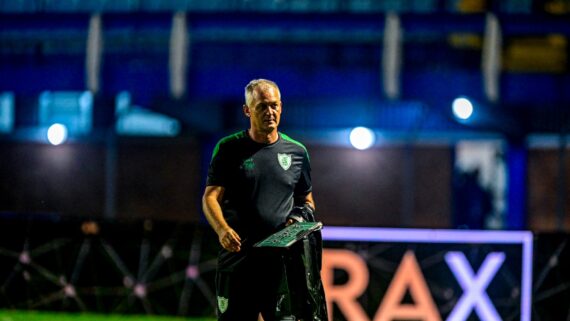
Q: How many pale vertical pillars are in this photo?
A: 4